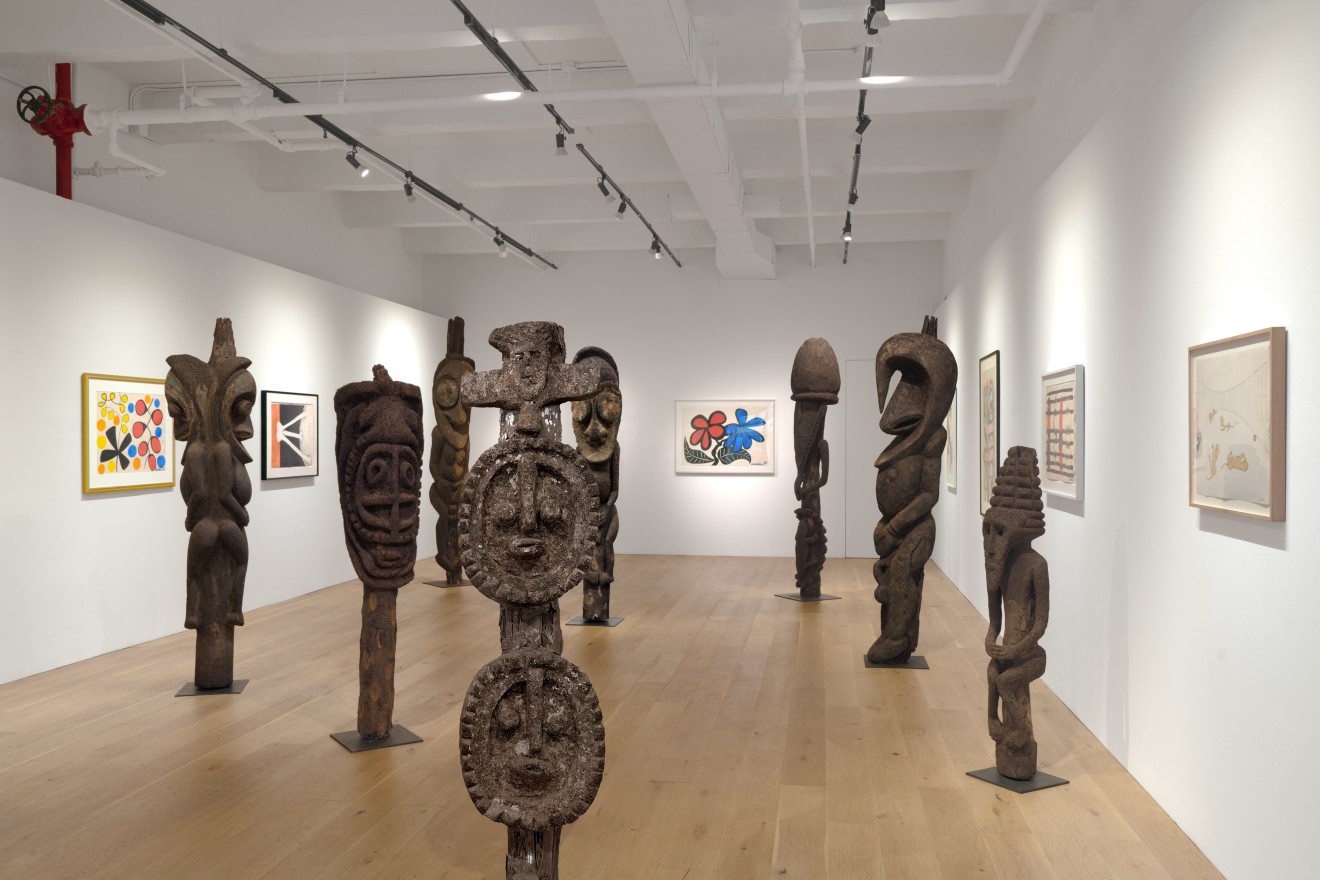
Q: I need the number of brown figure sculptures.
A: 8